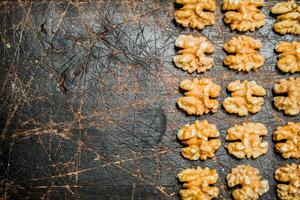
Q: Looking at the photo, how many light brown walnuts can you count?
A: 15